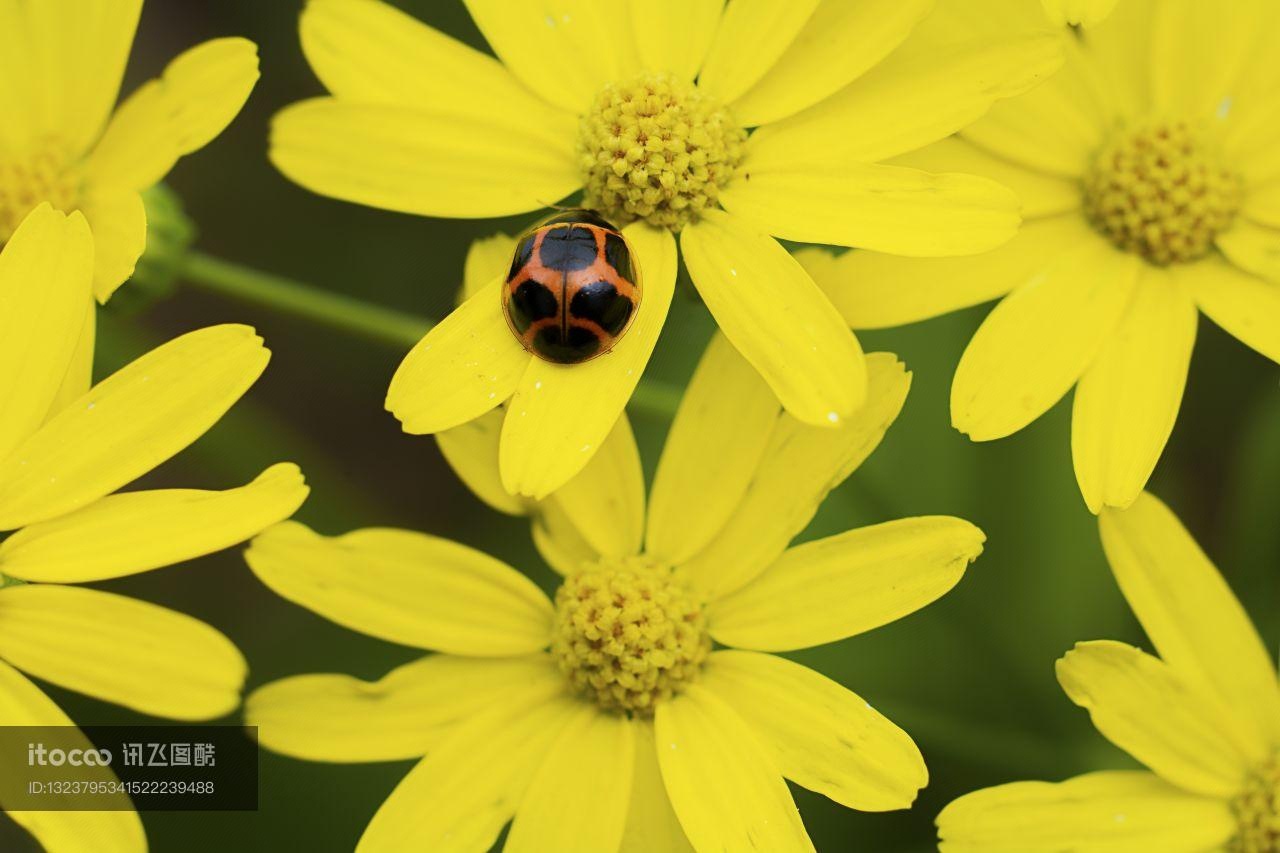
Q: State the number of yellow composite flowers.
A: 6